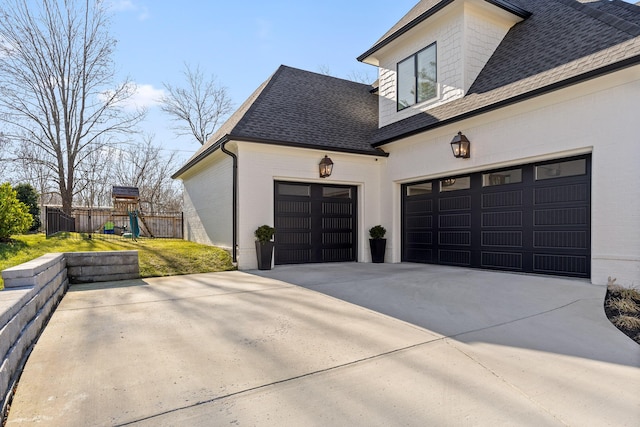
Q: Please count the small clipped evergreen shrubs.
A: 2